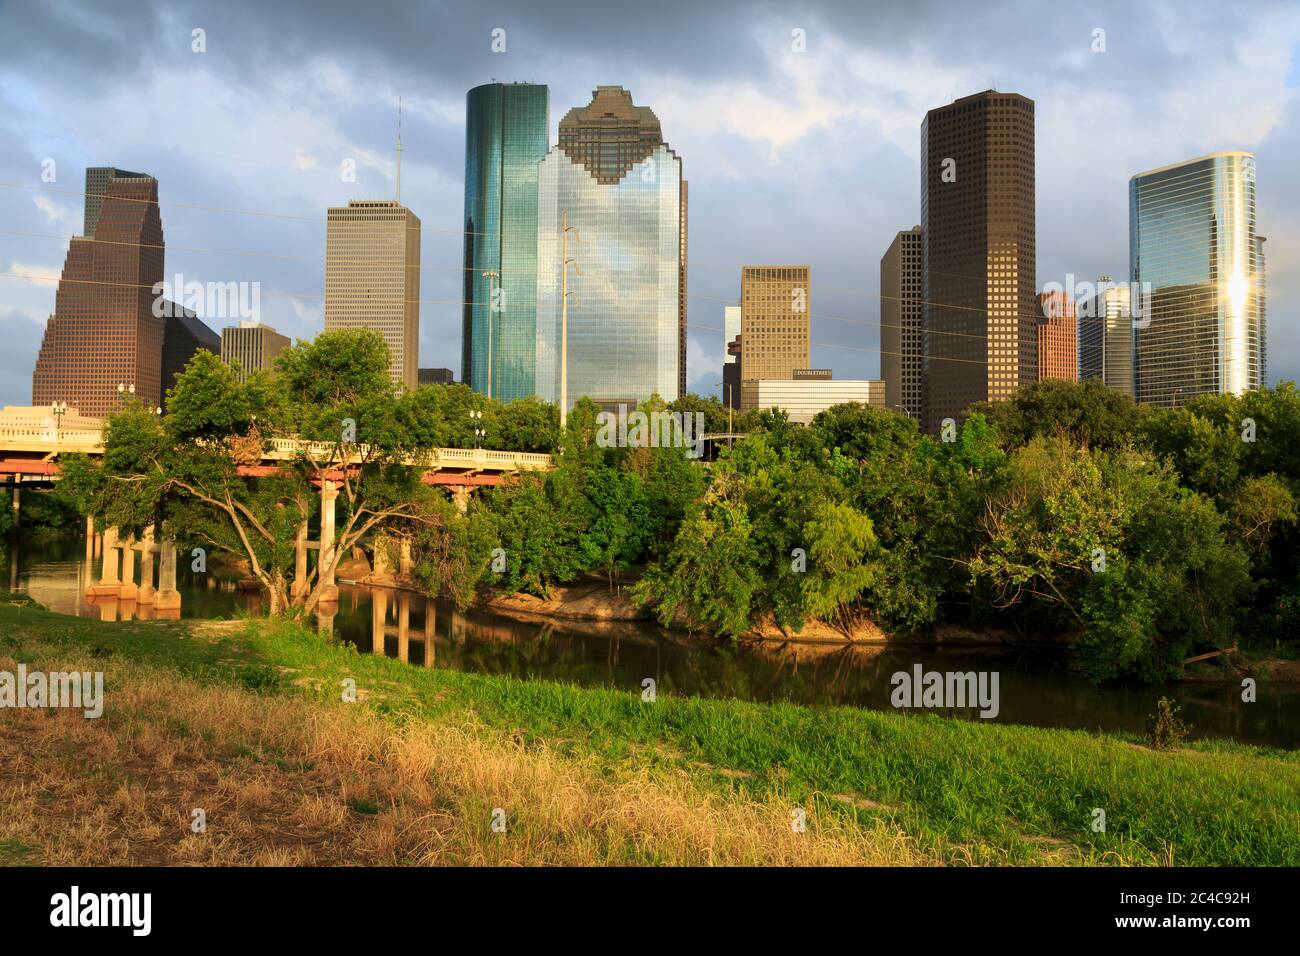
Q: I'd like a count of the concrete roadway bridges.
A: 1